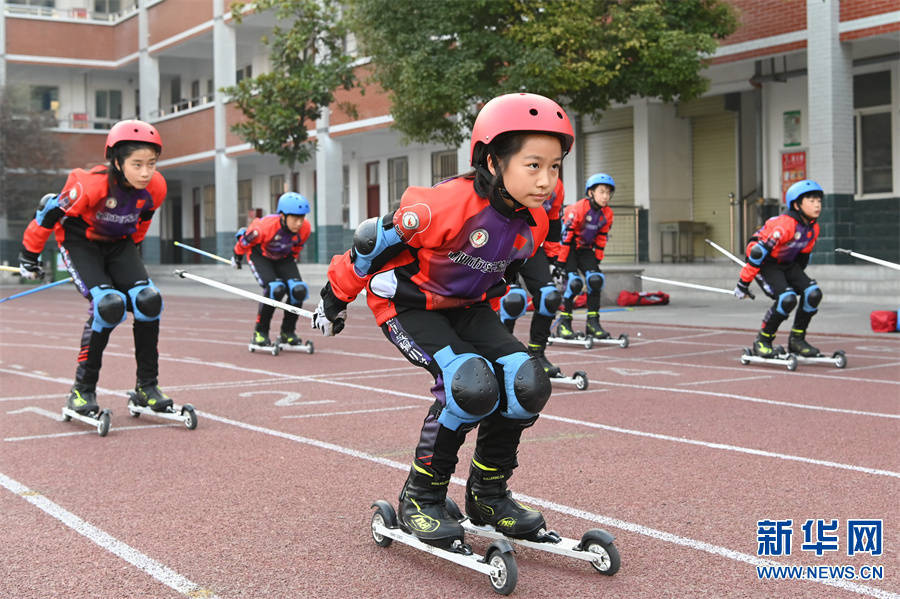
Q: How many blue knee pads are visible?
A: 12